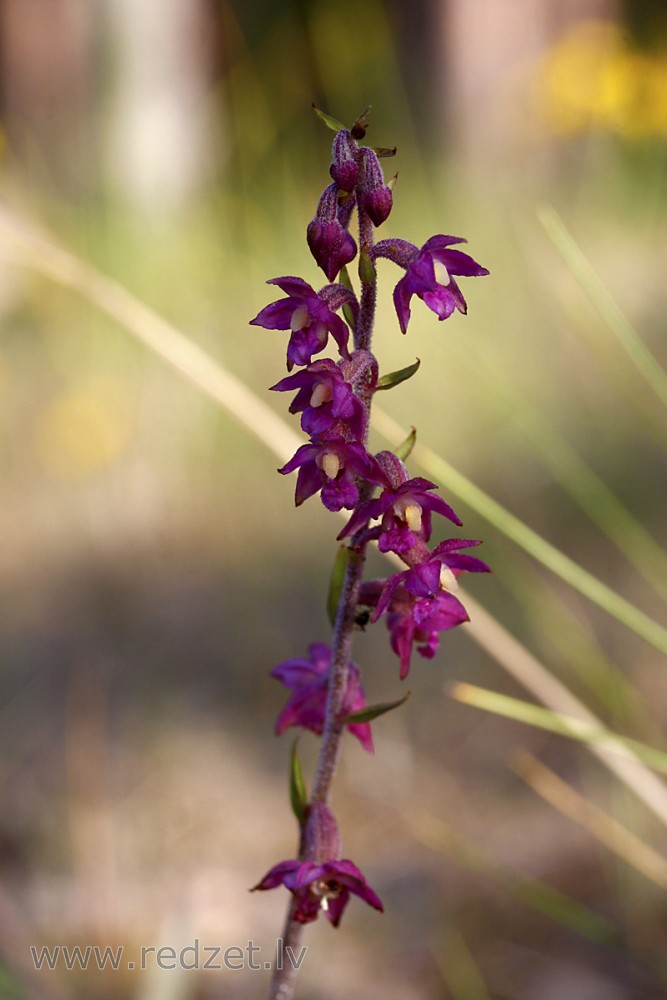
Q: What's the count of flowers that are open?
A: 9